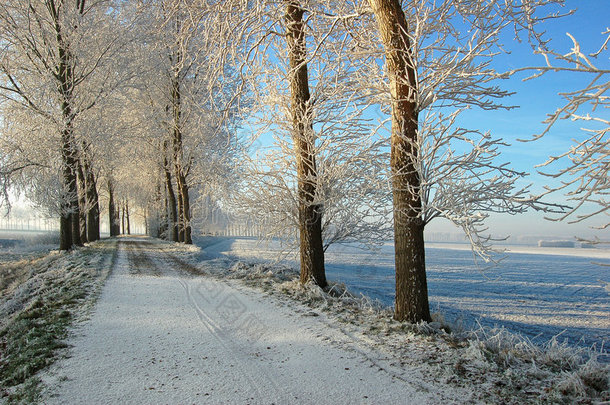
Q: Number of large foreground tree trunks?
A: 2